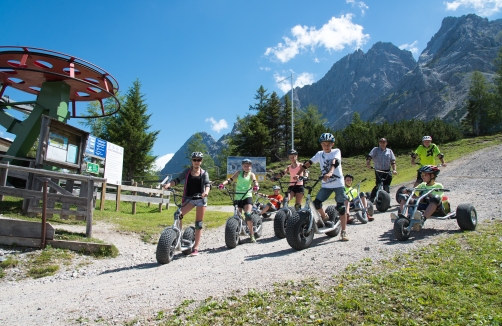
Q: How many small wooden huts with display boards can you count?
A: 1